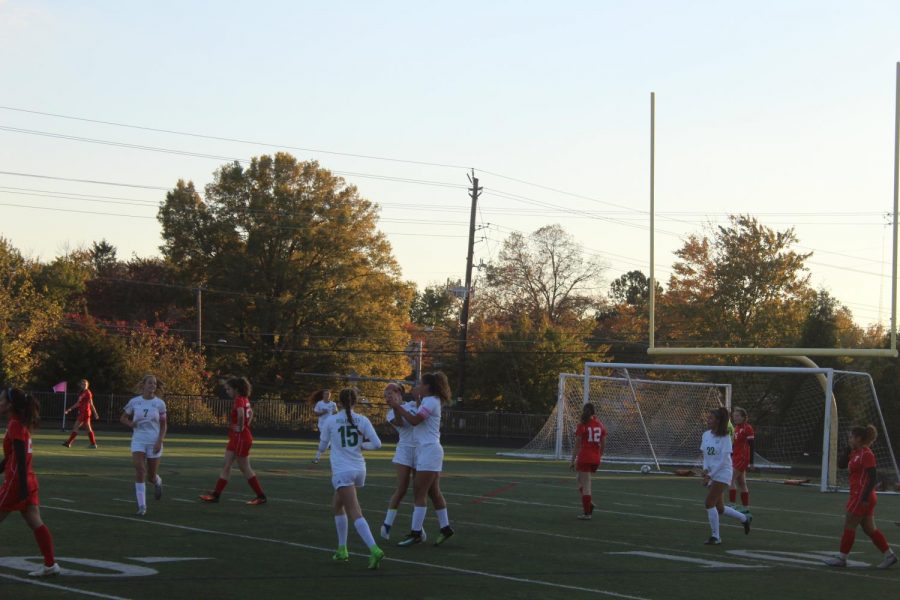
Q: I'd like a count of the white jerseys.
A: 6